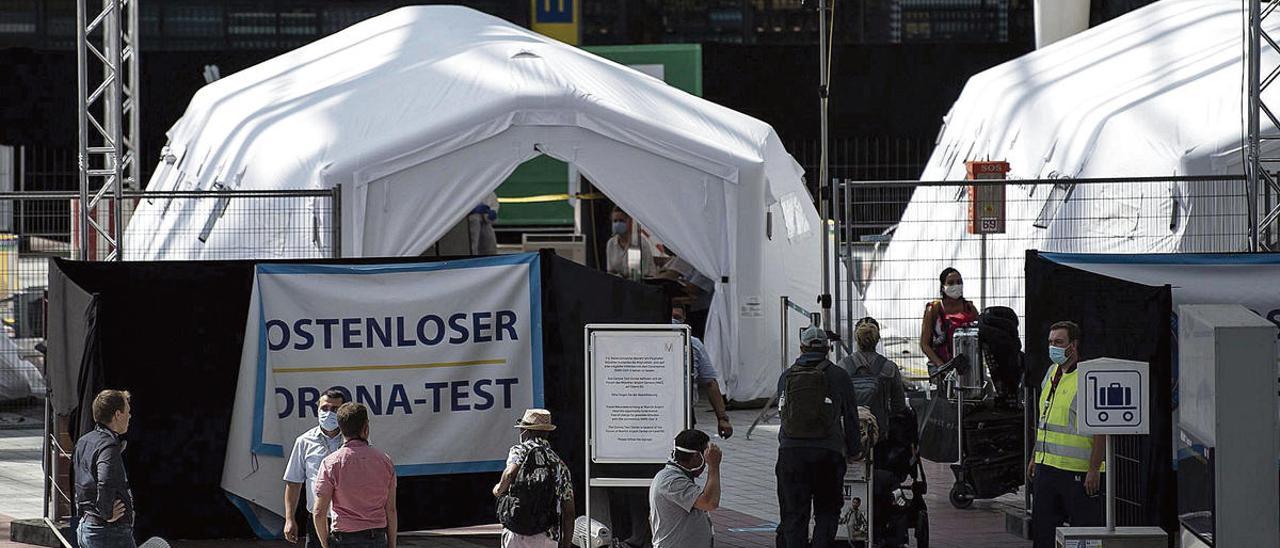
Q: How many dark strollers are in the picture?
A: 1